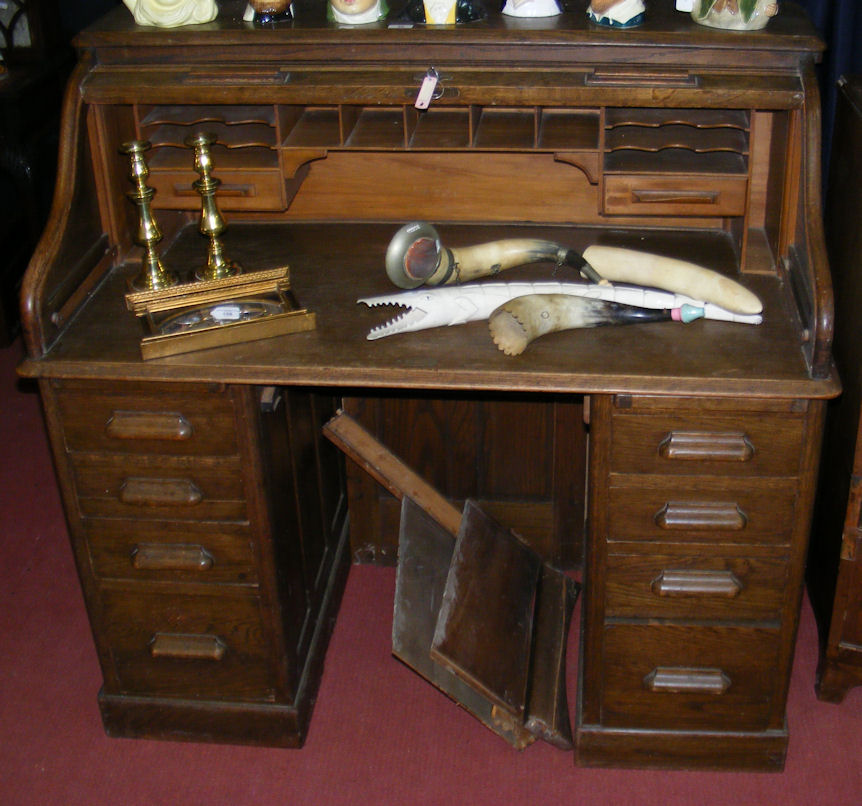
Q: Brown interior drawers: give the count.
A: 2